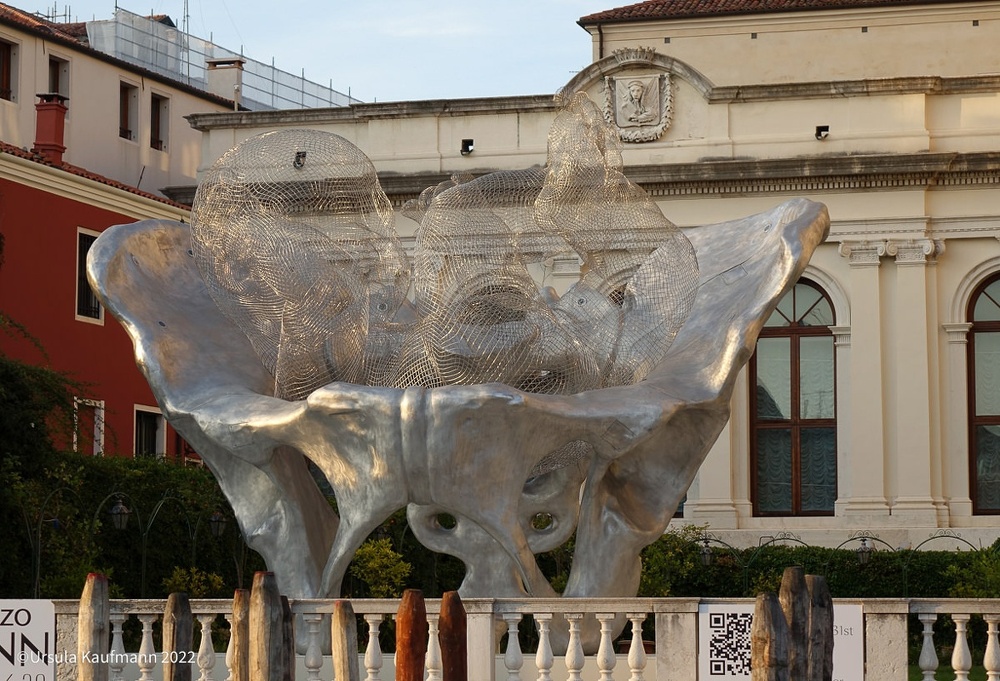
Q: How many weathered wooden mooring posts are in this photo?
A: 11